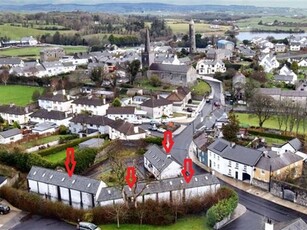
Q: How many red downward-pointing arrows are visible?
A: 4